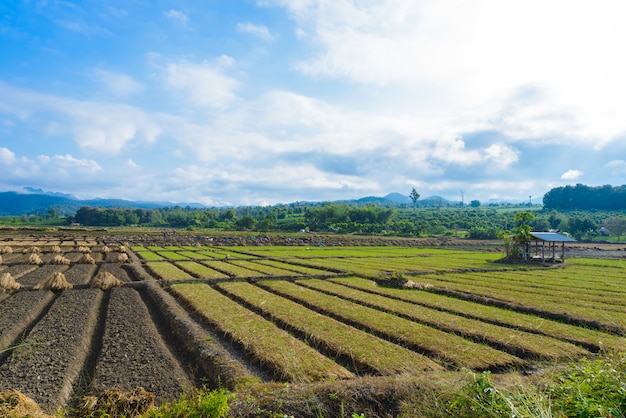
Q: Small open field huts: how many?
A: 1